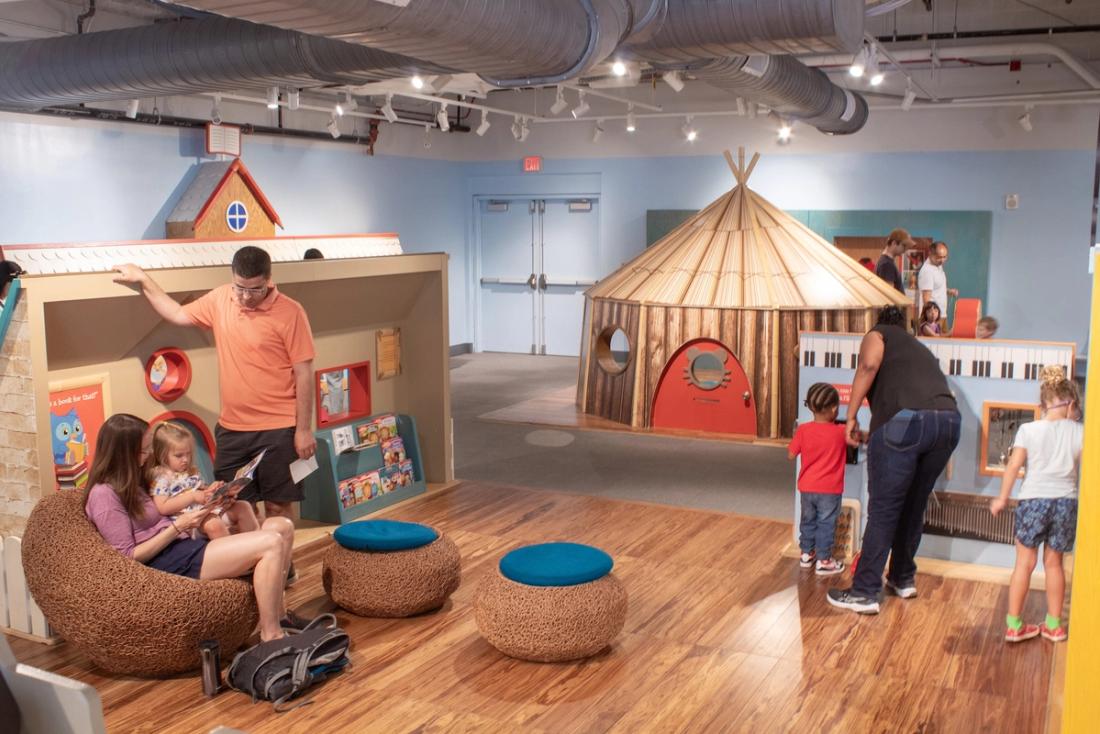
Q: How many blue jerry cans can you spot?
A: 0